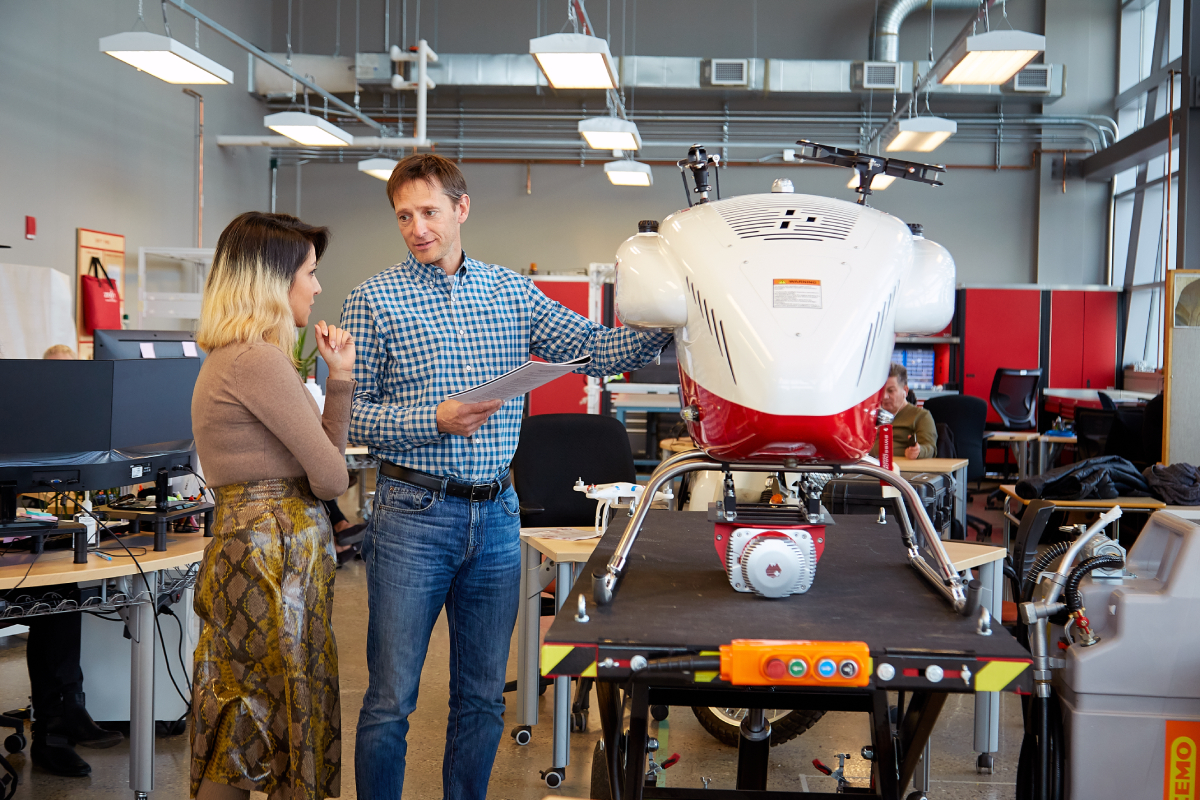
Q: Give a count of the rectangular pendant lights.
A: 9